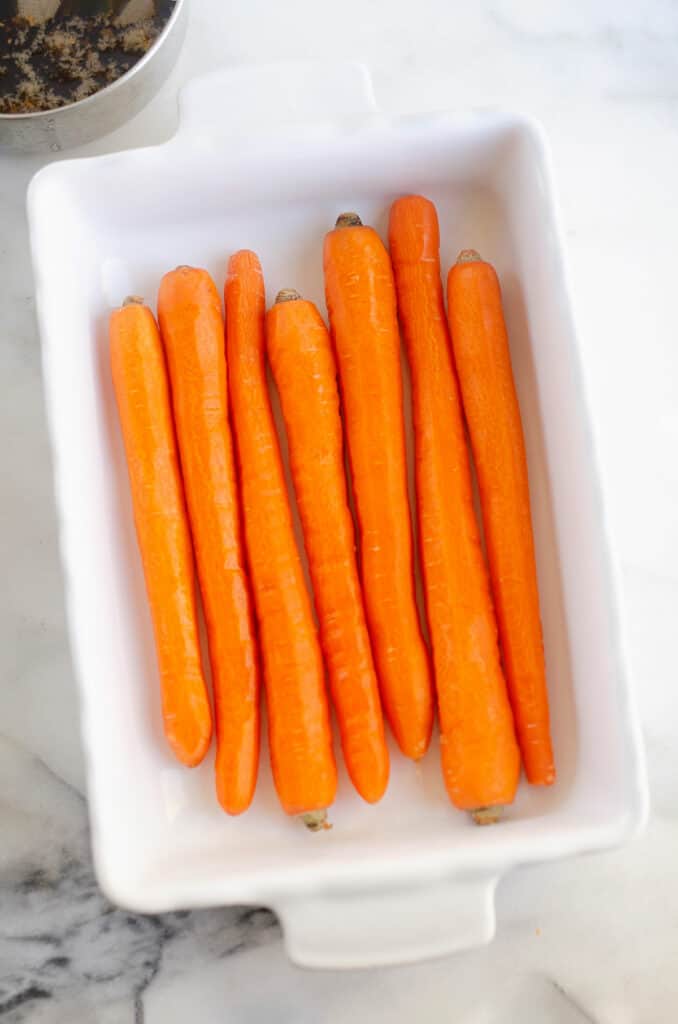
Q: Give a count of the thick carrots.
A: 7